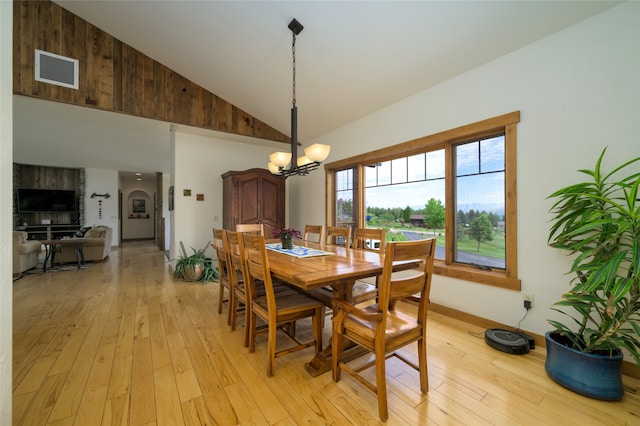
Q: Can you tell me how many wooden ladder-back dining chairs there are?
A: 8